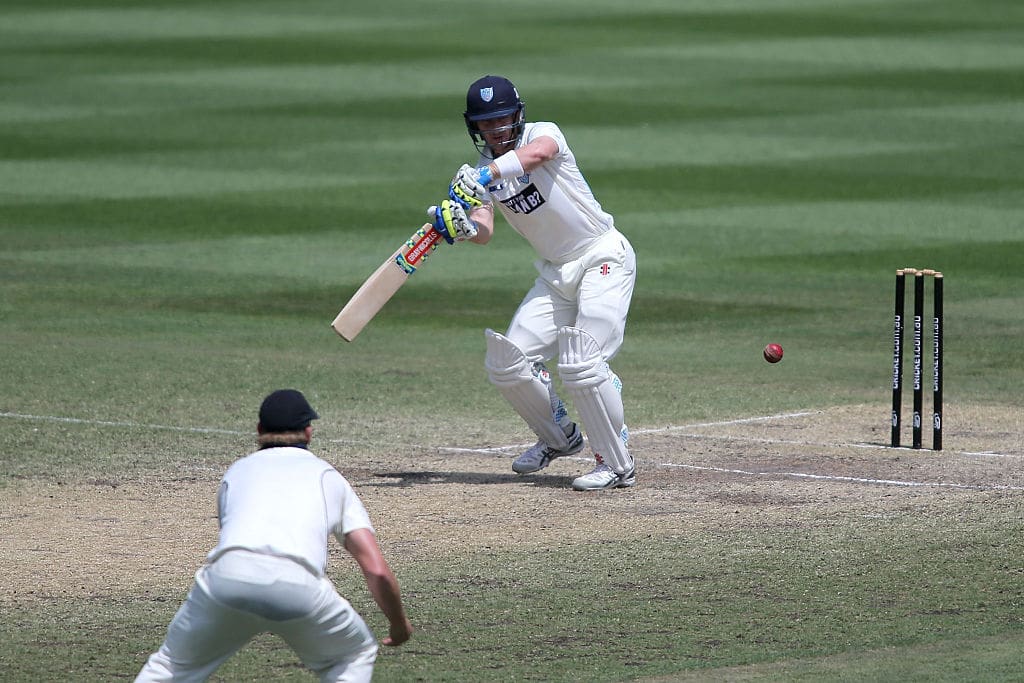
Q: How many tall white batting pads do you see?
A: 2